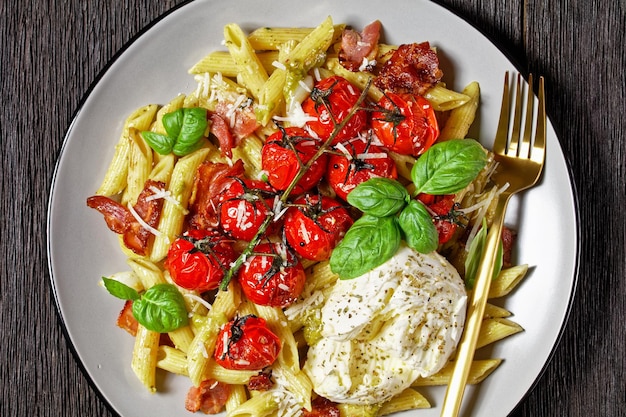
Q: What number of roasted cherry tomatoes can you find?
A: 10